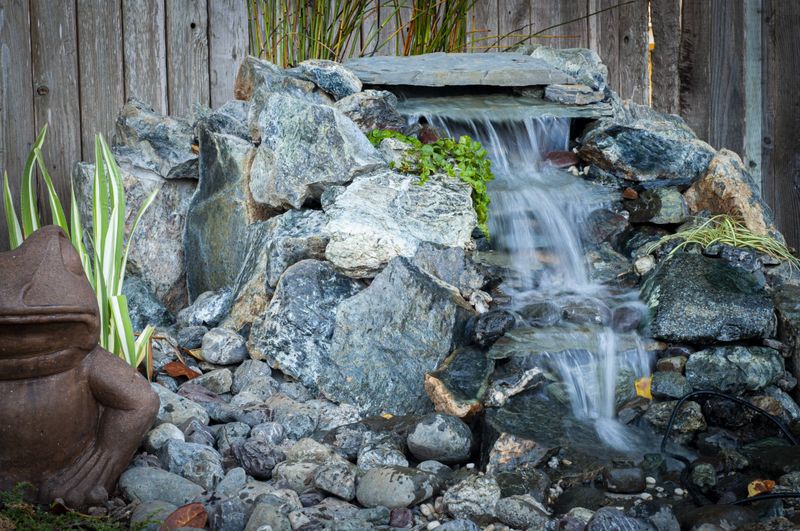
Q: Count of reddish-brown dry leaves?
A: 2